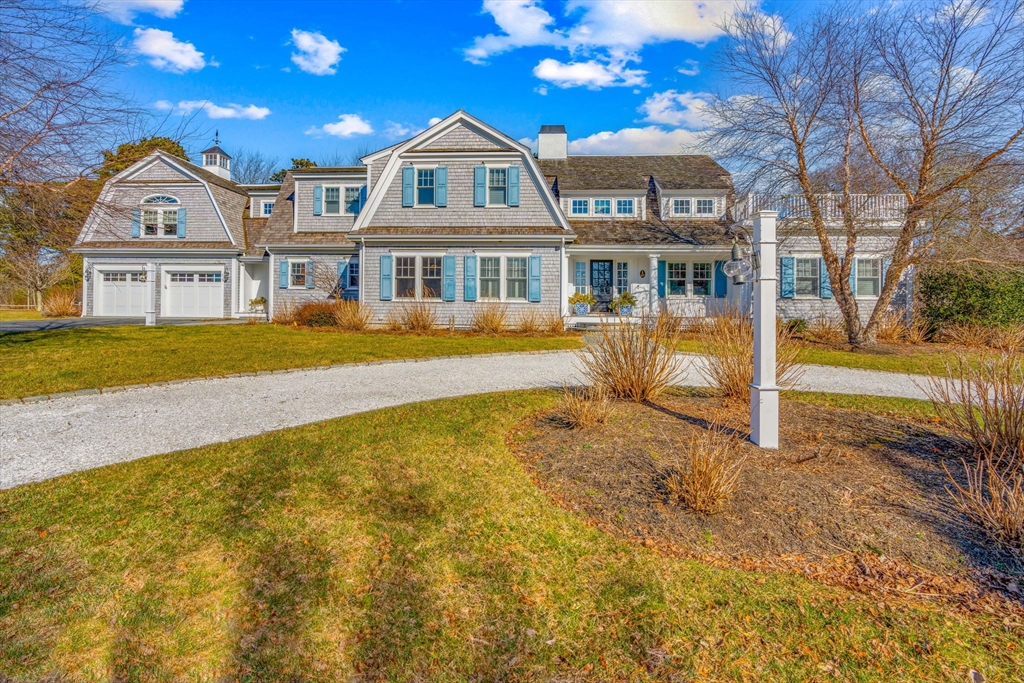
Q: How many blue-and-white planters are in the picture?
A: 2